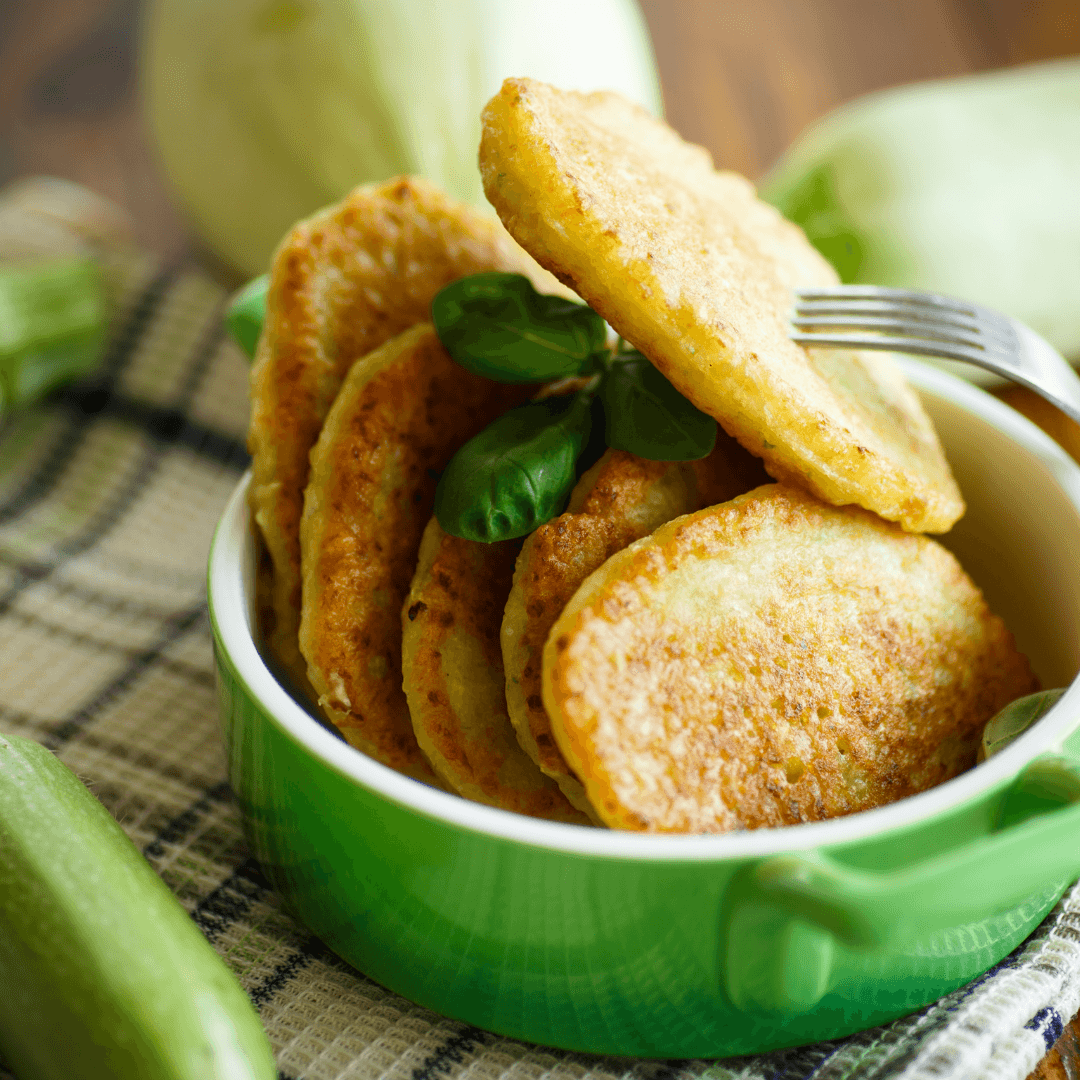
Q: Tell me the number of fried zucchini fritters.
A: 6